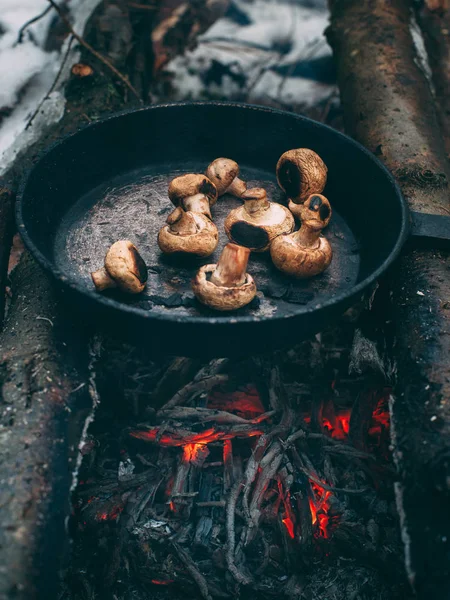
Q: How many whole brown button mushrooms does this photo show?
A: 9